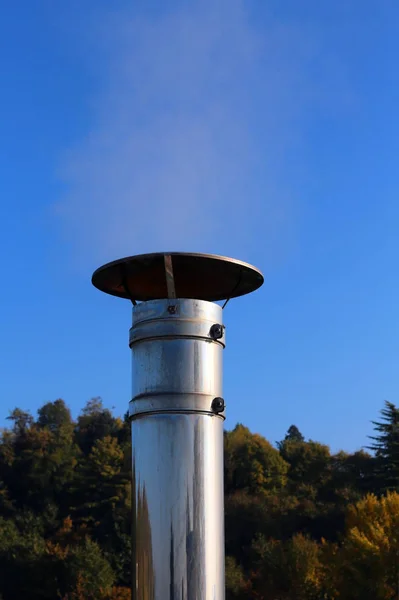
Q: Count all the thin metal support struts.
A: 3